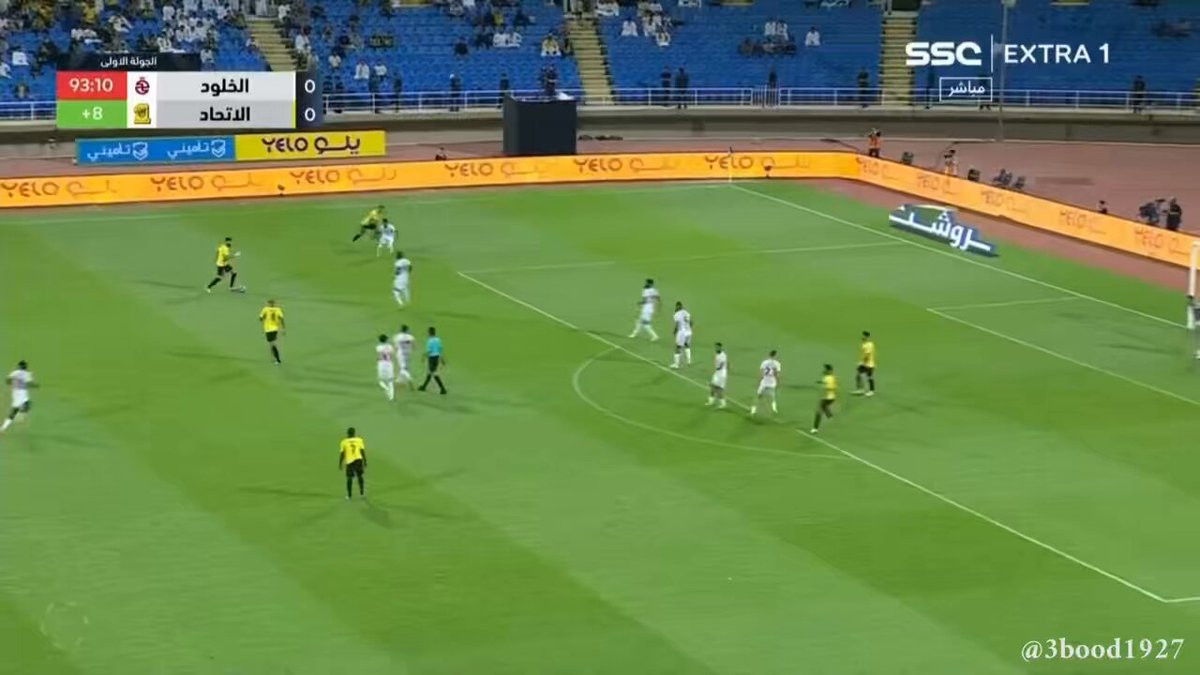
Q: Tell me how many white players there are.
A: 9